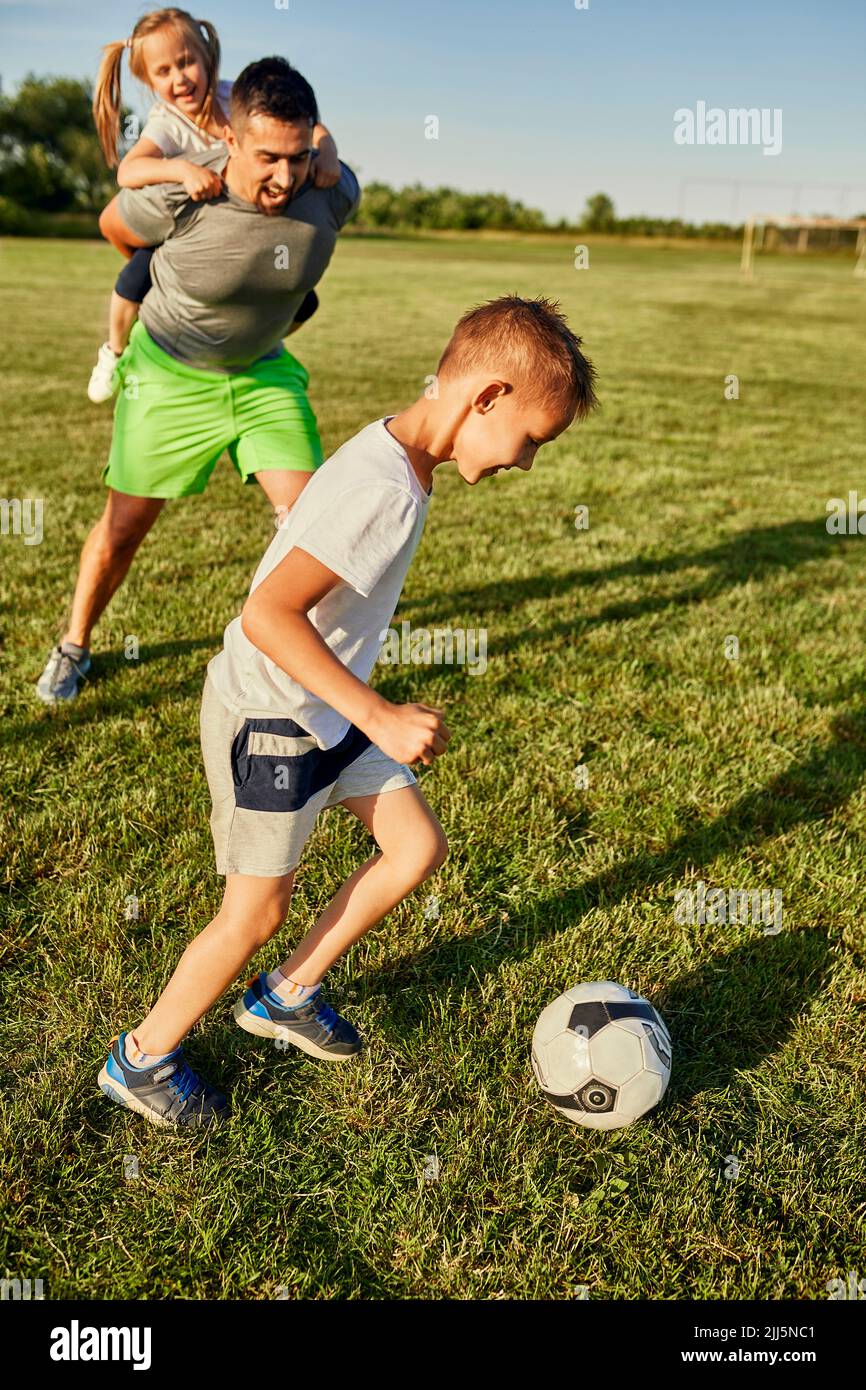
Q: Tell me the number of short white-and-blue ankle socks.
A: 2